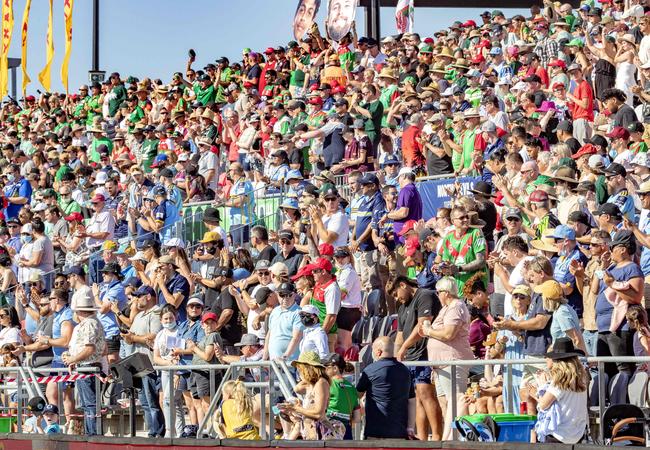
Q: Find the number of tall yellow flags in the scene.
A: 4